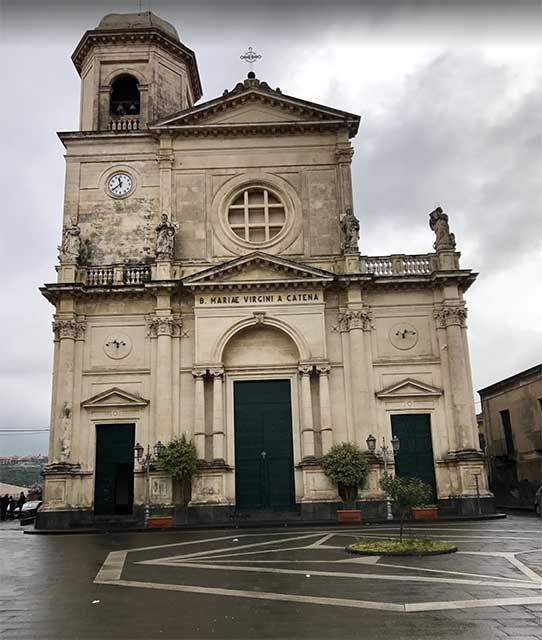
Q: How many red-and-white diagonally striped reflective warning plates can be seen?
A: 0